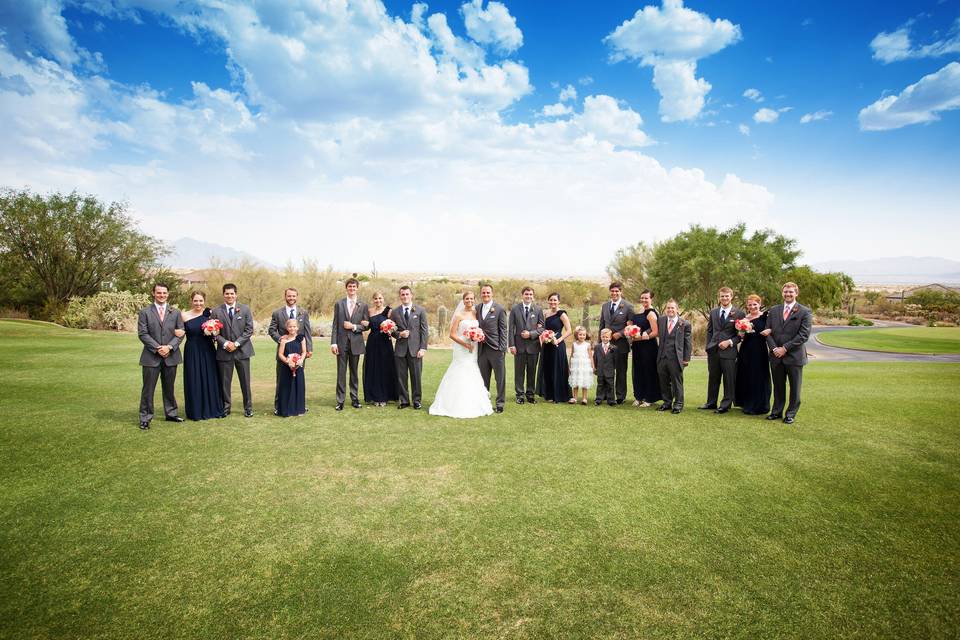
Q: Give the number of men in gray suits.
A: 11